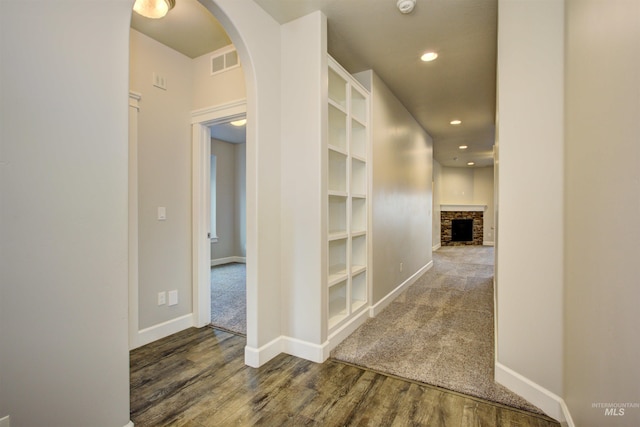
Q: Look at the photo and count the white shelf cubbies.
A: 12